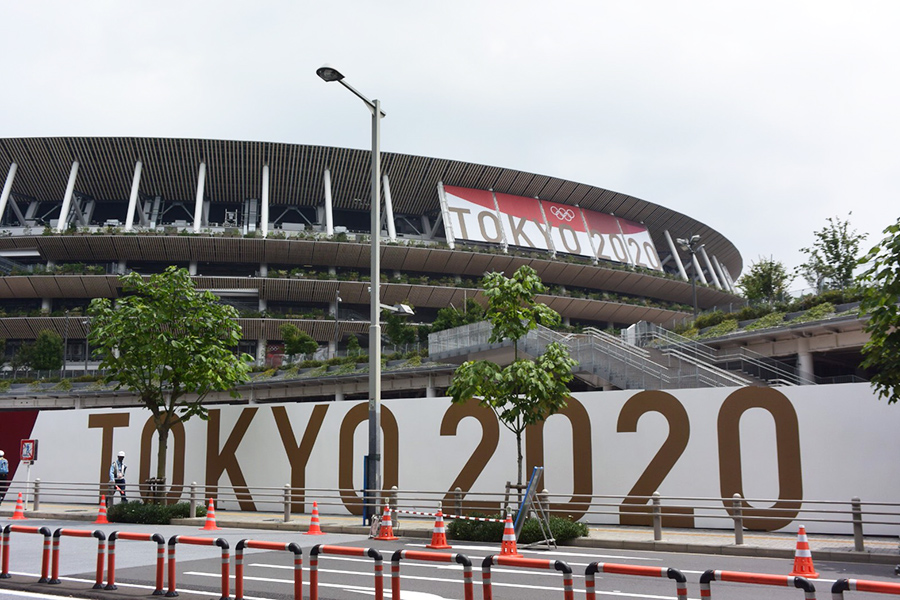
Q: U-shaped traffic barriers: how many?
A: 11